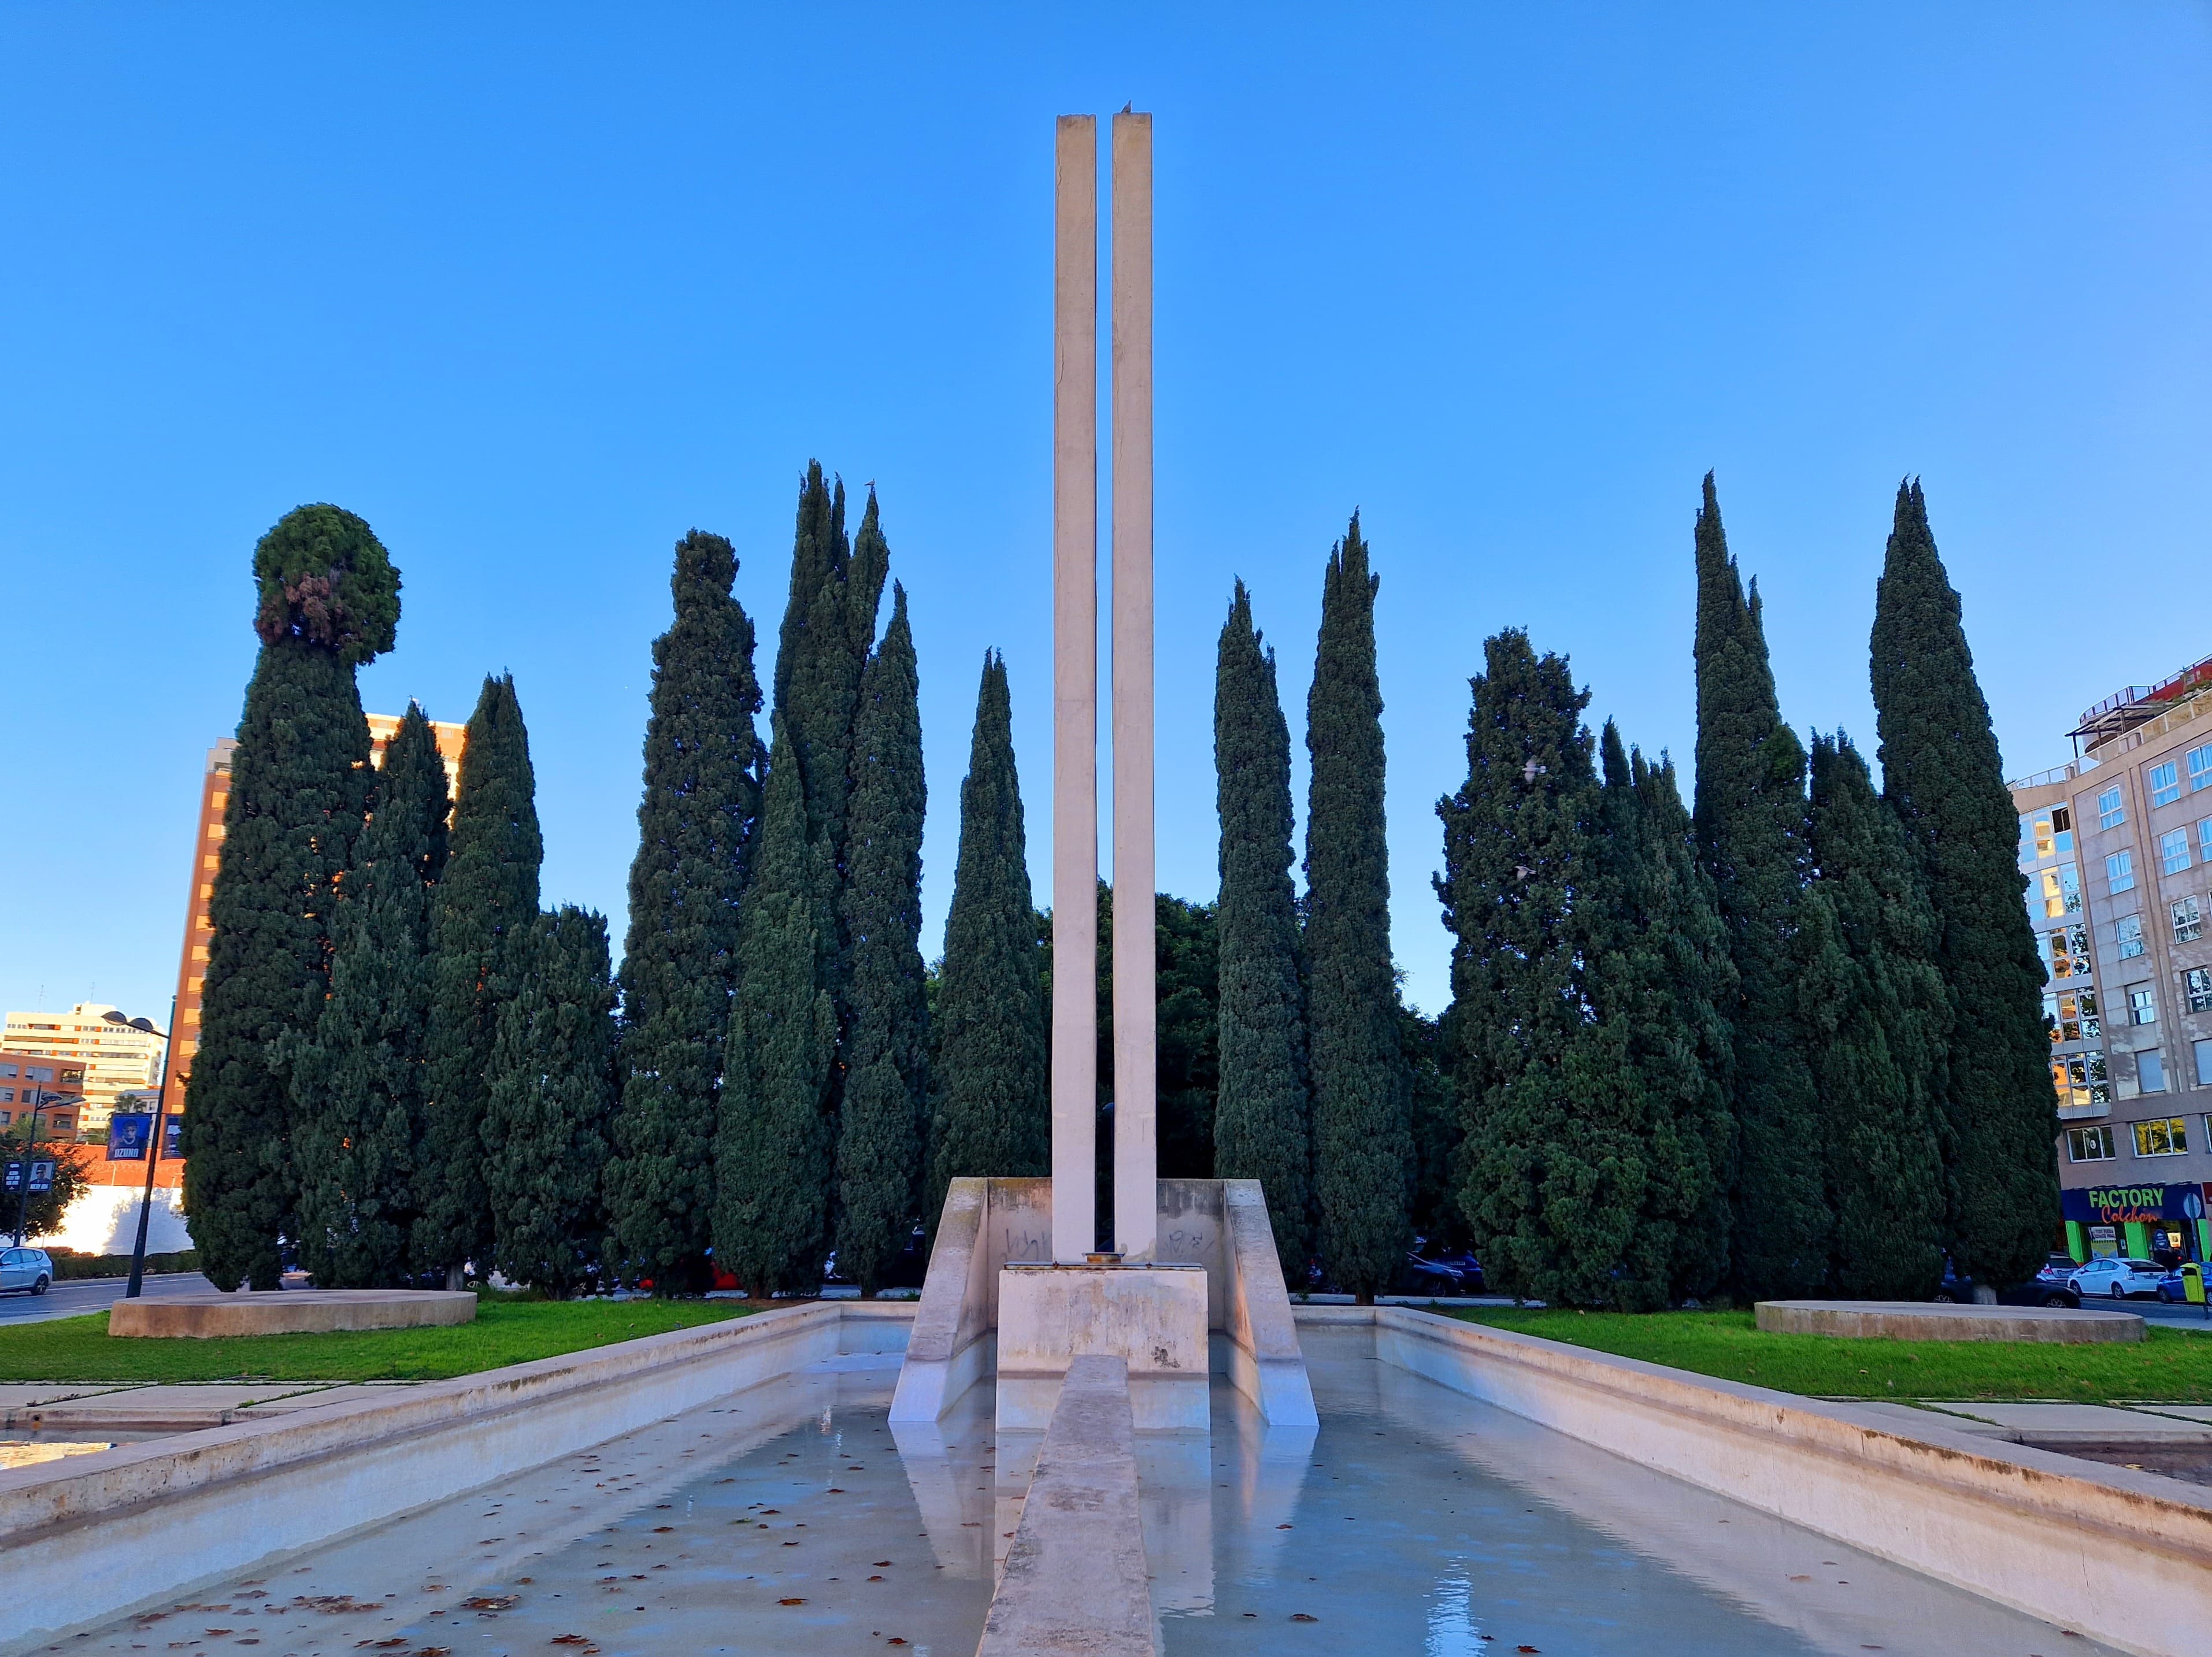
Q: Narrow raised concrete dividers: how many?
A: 1